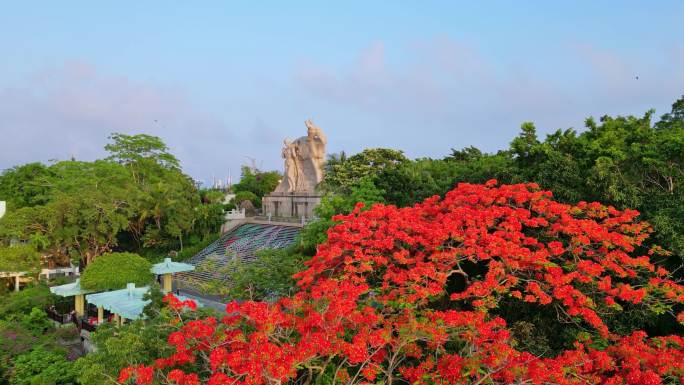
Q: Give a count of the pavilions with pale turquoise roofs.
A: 3